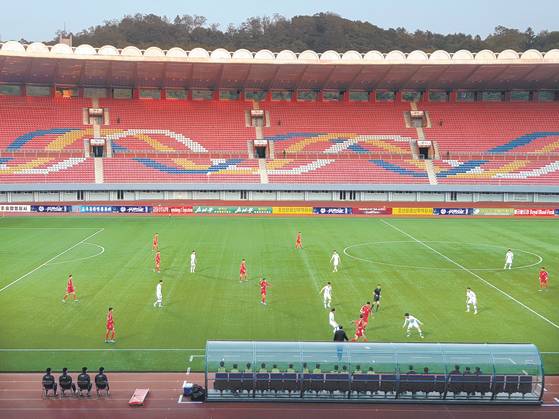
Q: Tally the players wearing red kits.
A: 10